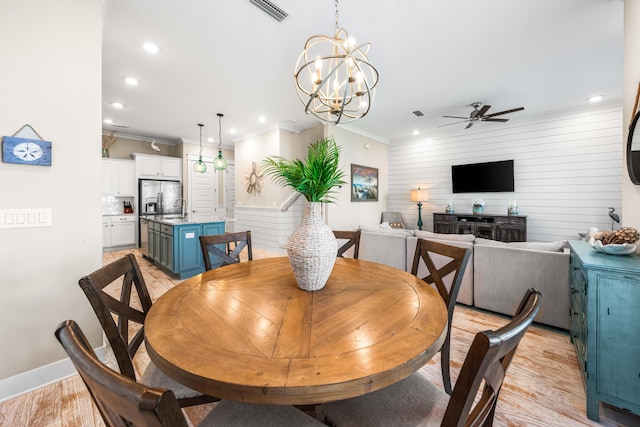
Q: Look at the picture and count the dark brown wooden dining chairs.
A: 6